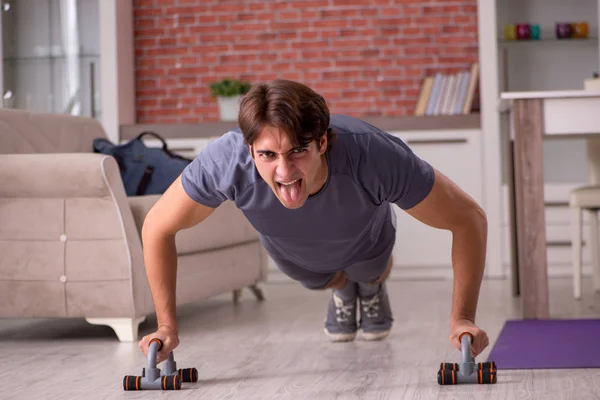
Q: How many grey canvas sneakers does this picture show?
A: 2